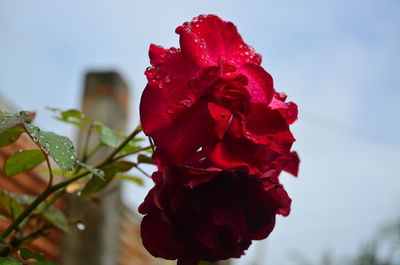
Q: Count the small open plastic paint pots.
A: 0